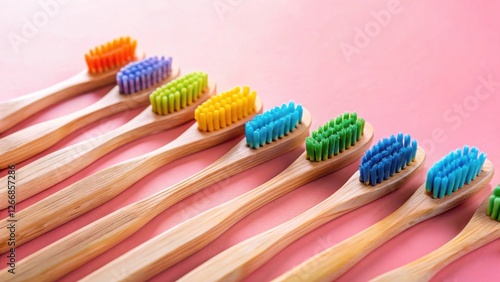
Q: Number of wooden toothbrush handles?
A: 9